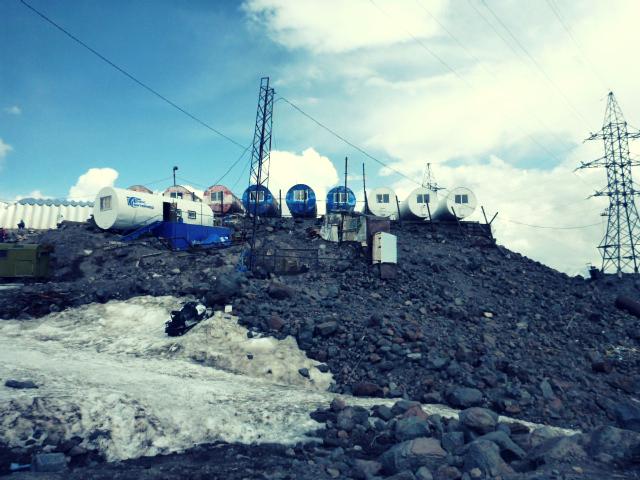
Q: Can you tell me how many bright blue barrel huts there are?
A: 3